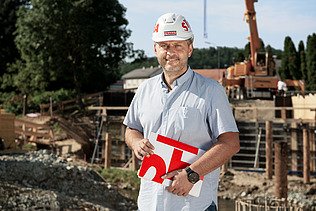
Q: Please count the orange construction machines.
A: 1